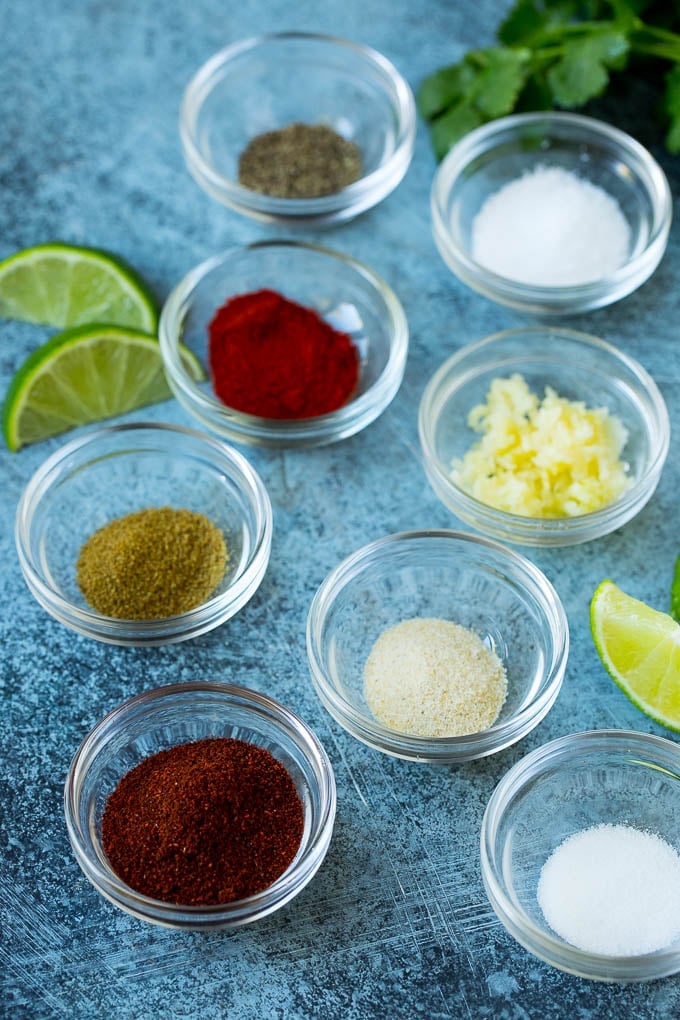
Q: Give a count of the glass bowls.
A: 8